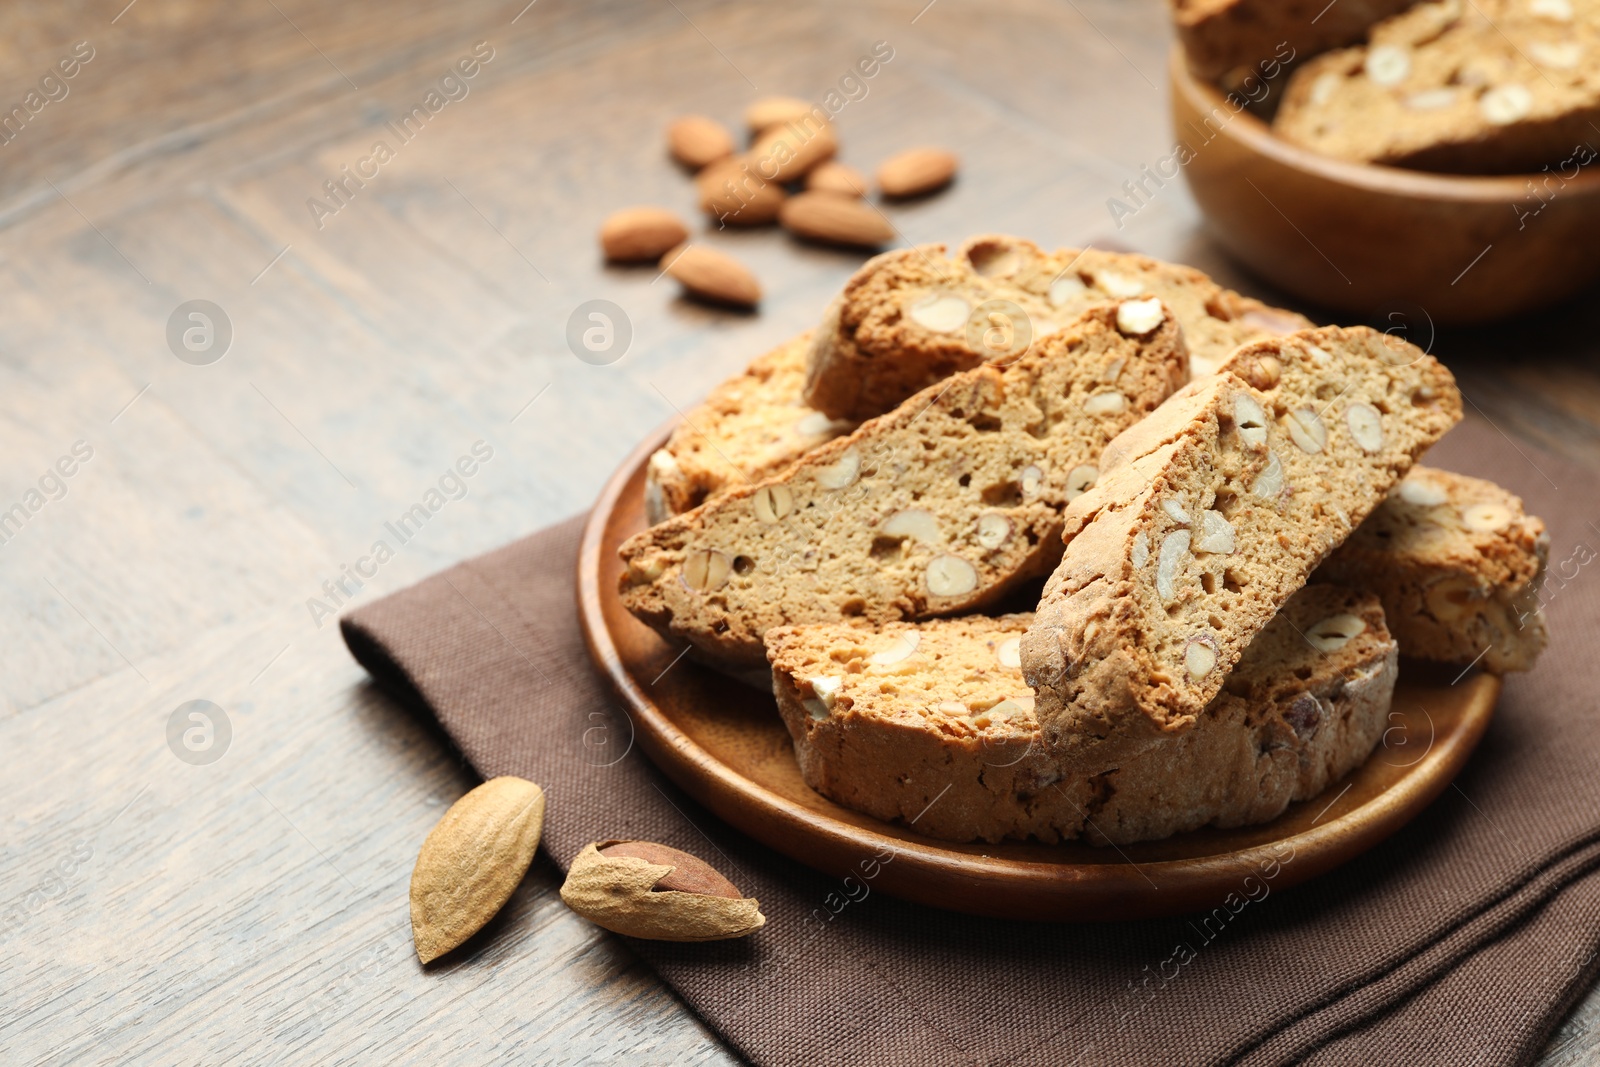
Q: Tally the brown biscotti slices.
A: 8